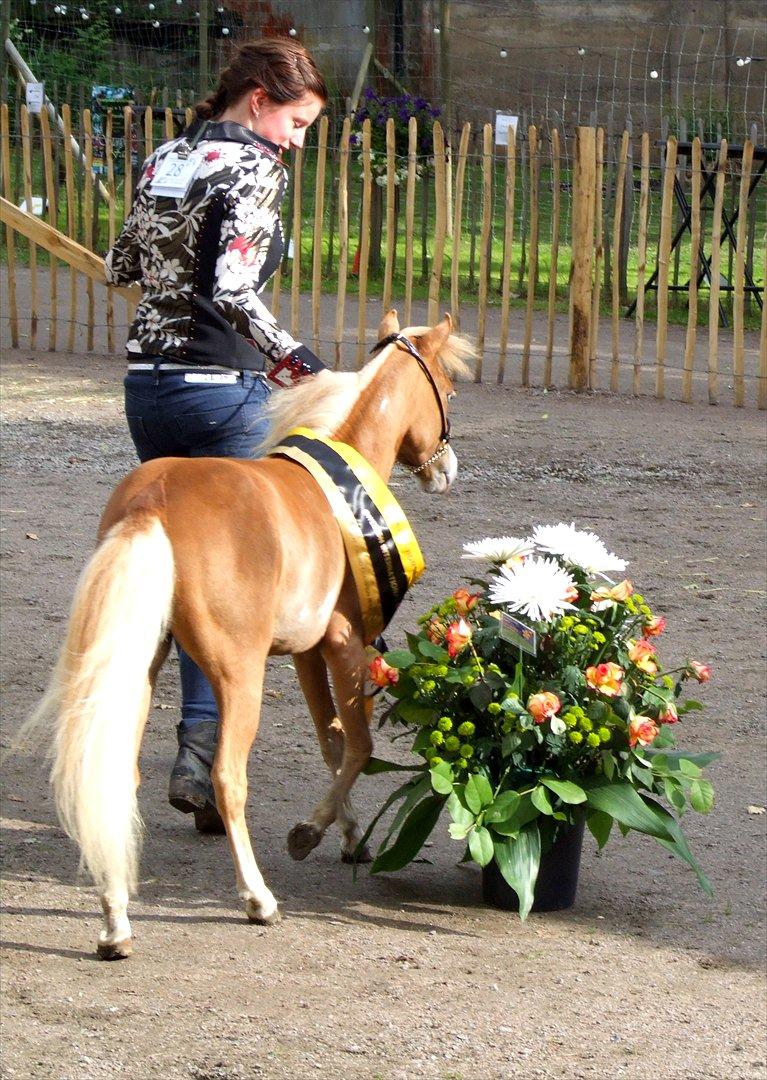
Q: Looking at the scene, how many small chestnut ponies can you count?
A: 1